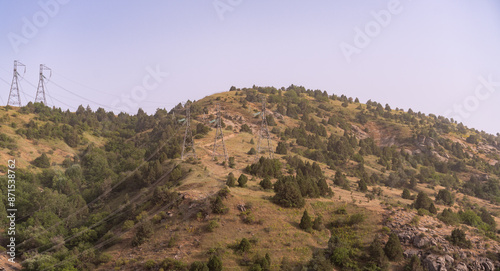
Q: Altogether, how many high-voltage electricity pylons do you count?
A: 5